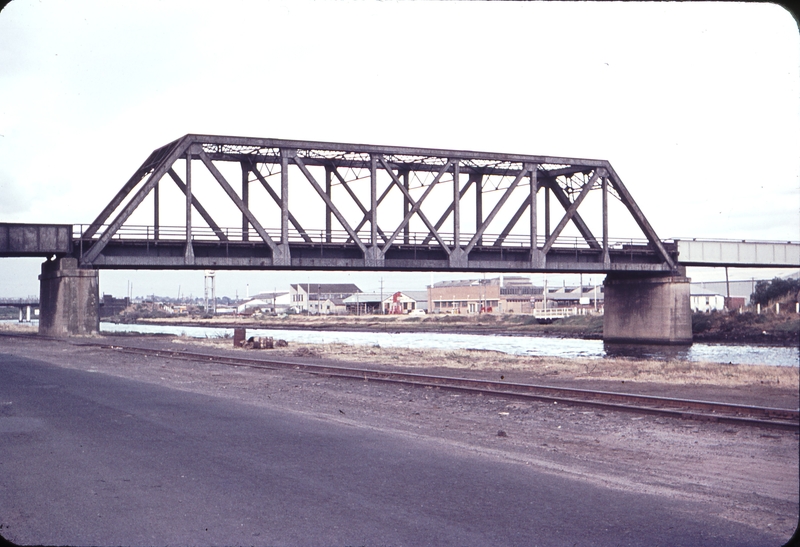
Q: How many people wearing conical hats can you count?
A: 0